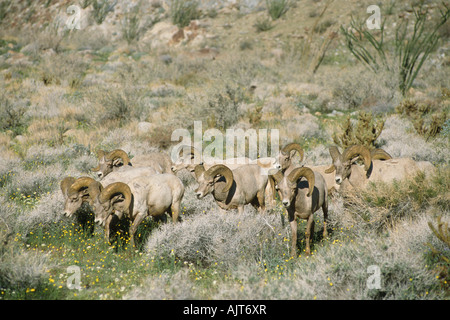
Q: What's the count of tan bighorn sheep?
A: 9